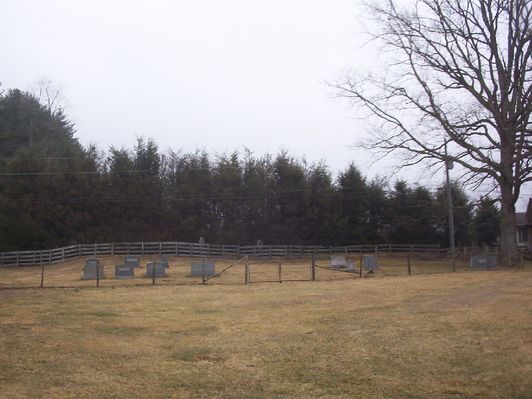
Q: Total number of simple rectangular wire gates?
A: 2